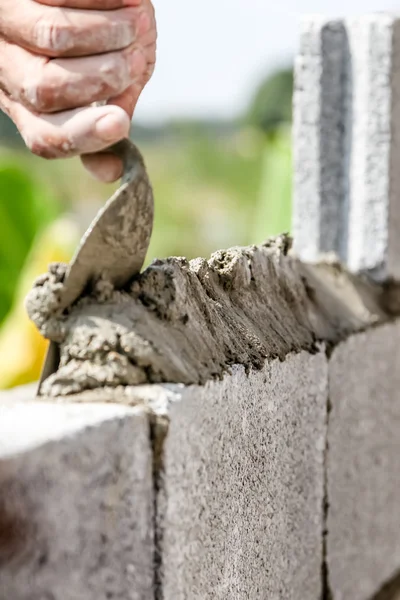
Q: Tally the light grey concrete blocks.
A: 4